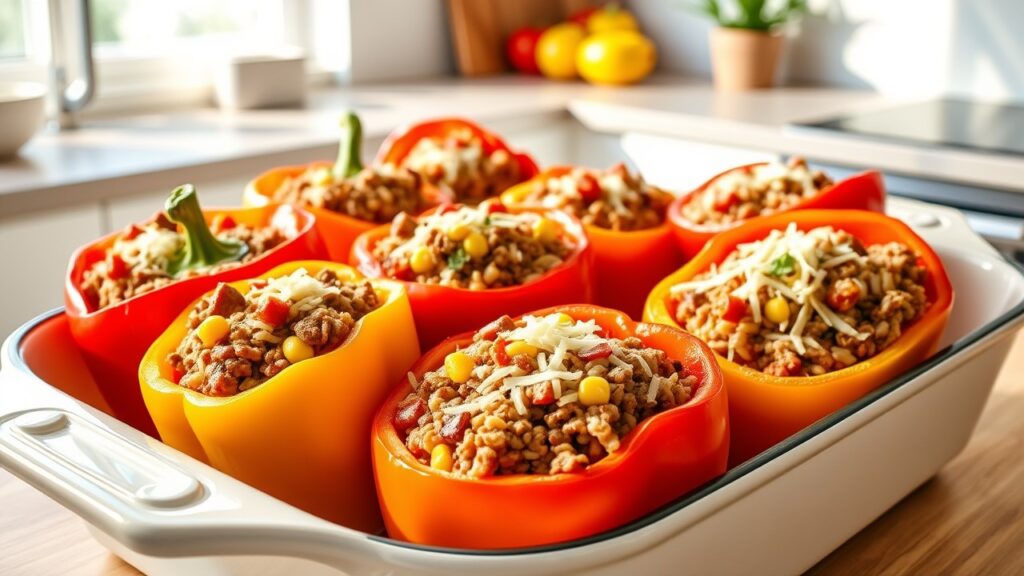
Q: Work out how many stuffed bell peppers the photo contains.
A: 9